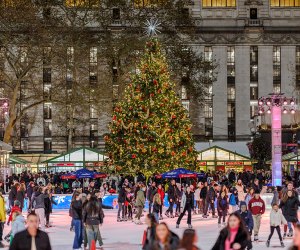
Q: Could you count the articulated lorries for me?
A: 0